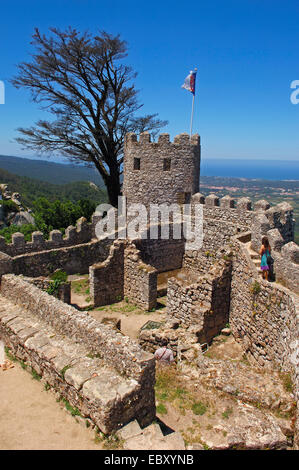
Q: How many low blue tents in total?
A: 0